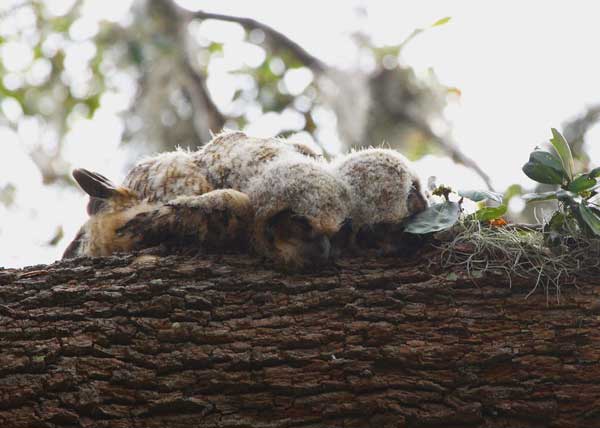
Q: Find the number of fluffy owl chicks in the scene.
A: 2